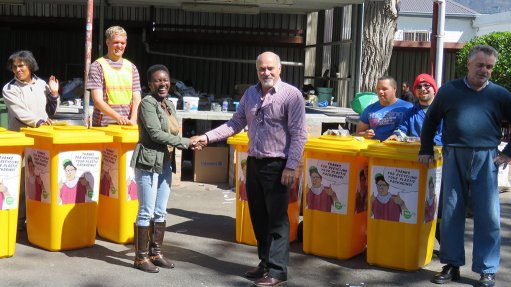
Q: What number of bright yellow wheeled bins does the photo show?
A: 6